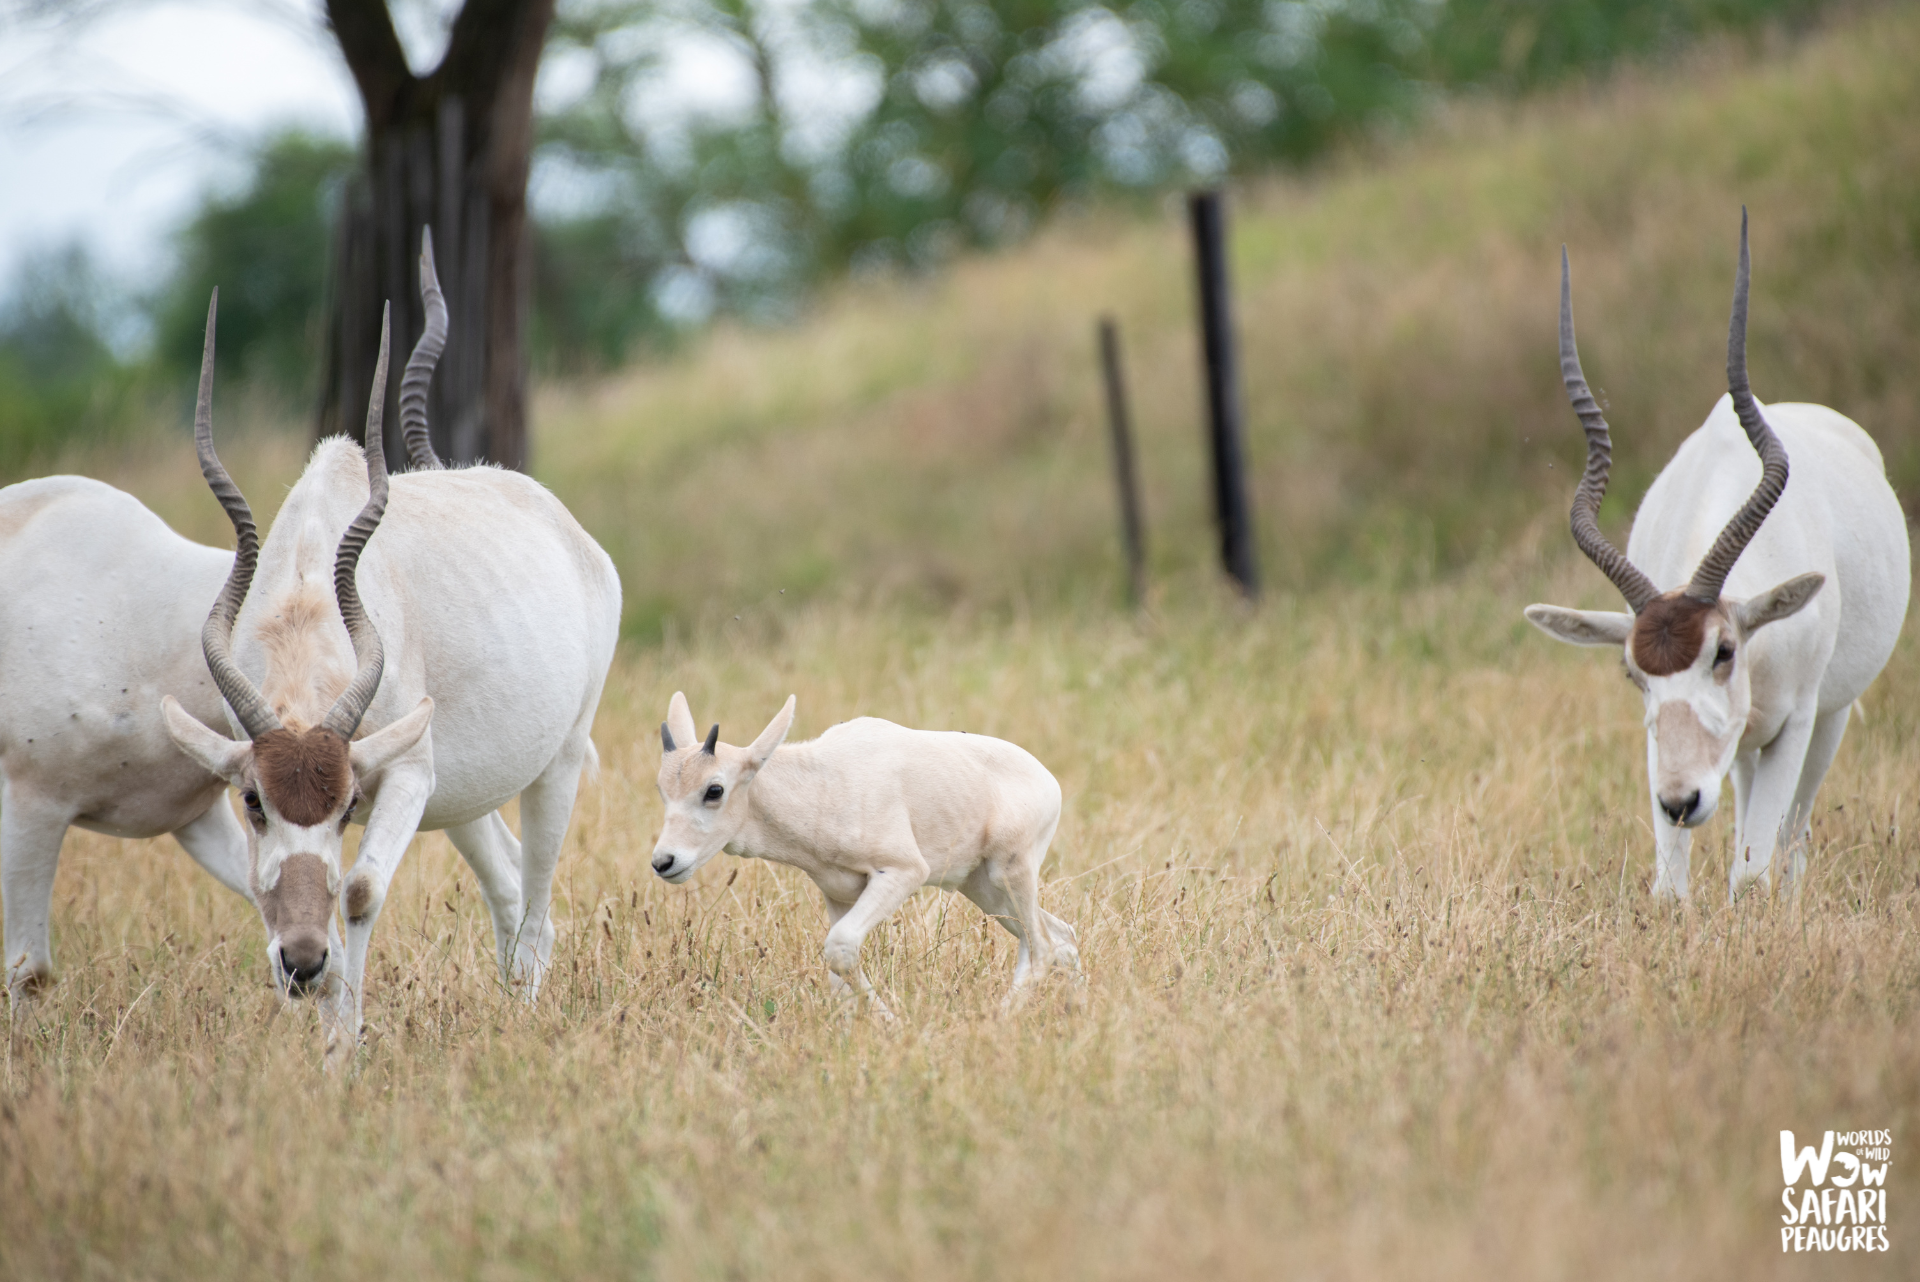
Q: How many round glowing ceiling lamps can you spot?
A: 0